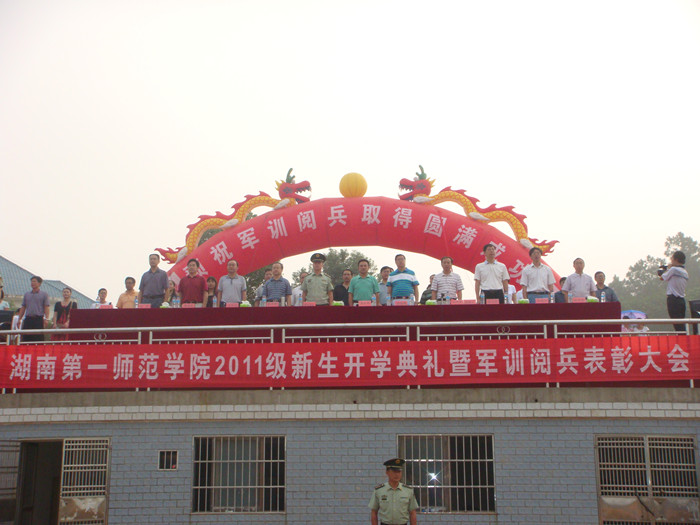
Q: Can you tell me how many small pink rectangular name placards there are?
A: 13